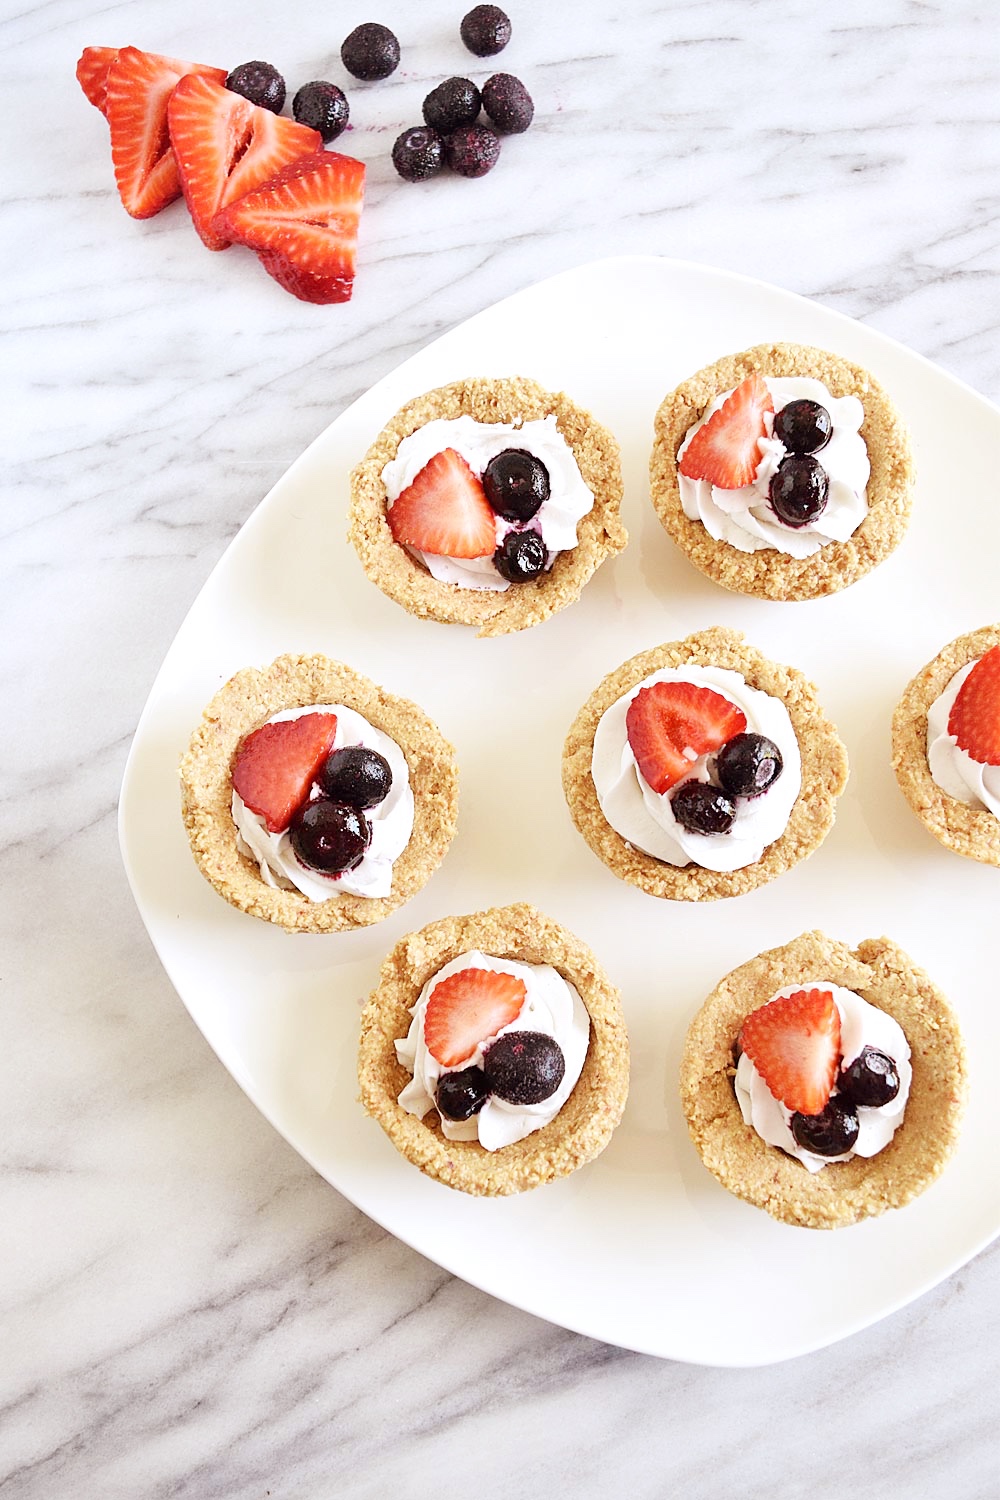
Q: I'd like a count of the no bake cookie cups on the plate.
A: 7